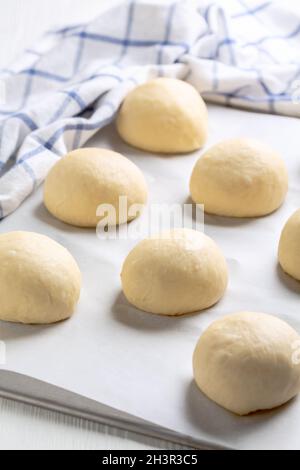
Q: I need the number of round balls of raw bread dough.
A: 7